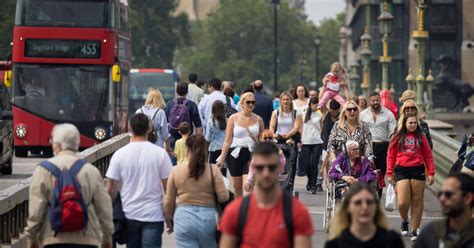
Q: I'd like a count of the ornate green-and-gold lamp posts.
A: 4